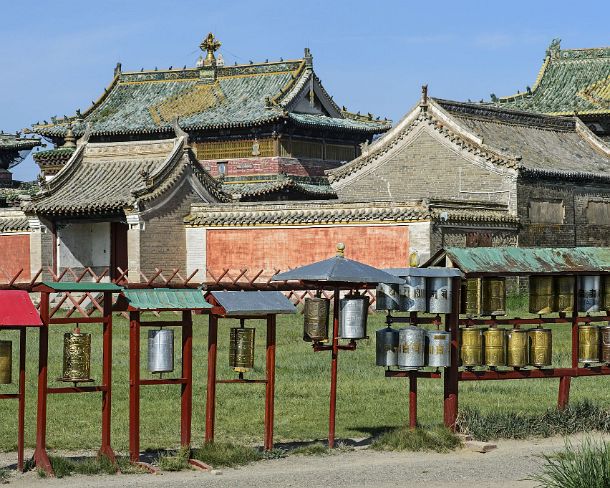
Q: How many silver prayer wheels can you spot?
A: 9